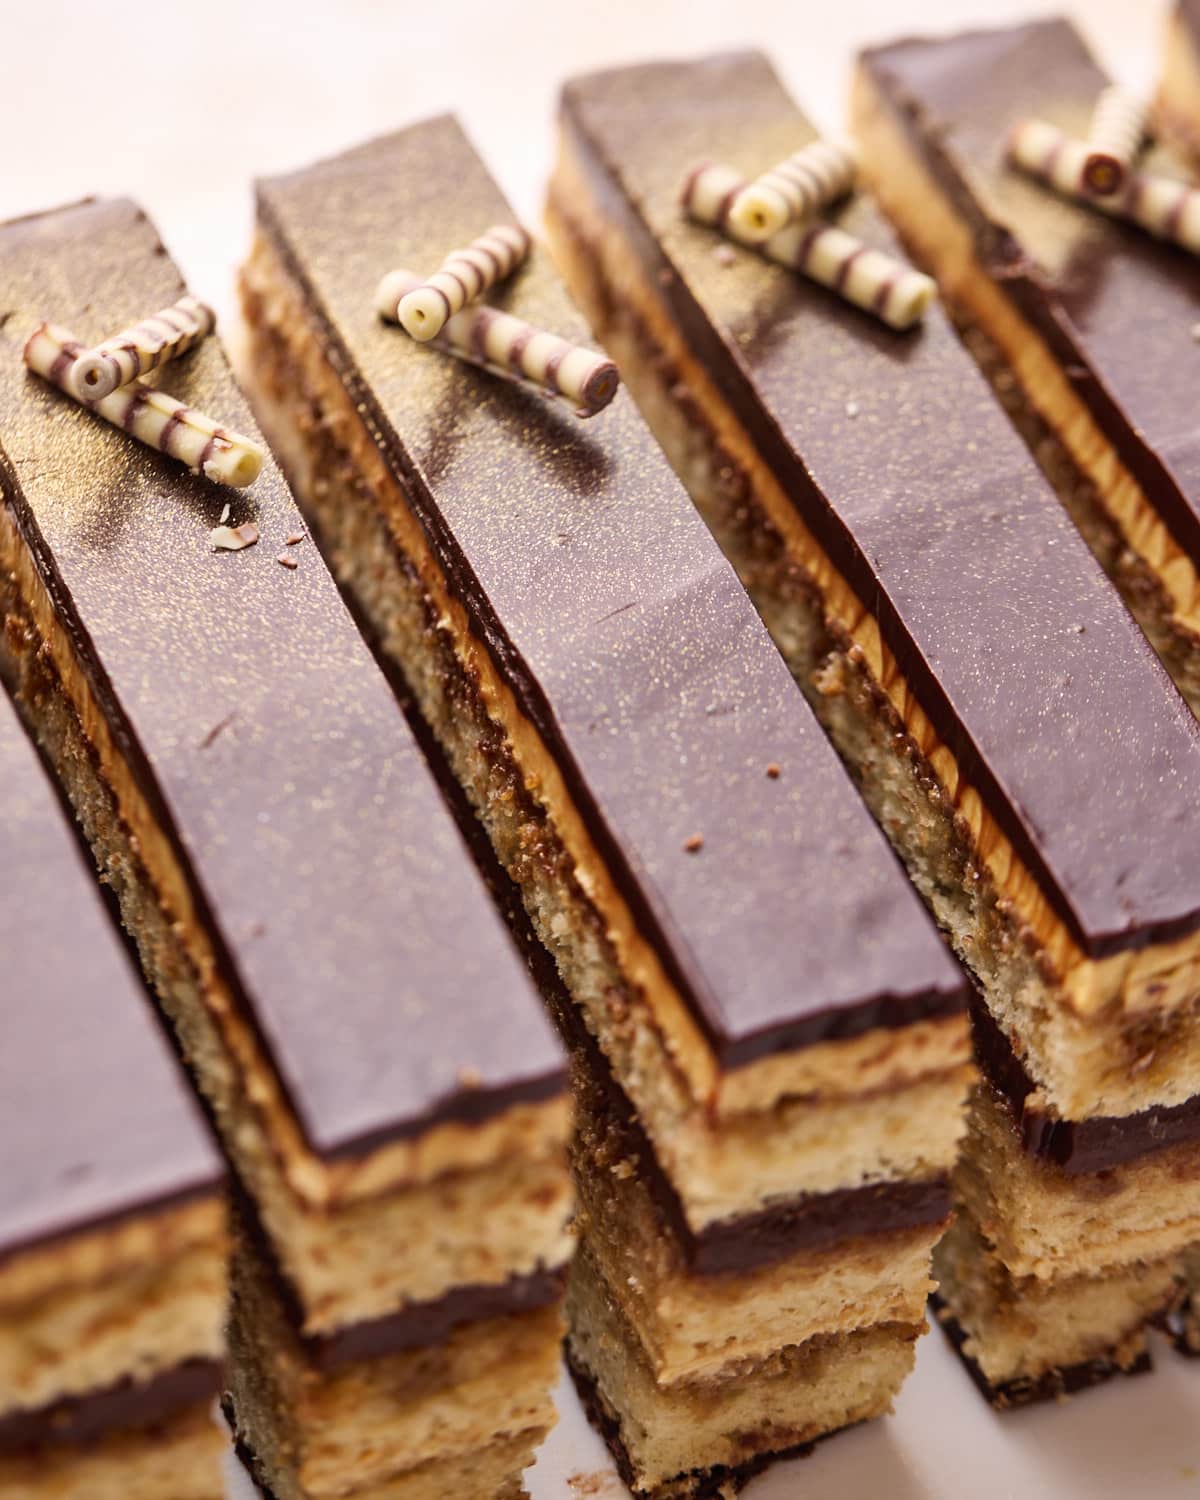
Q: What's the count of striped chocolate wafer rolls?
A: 8